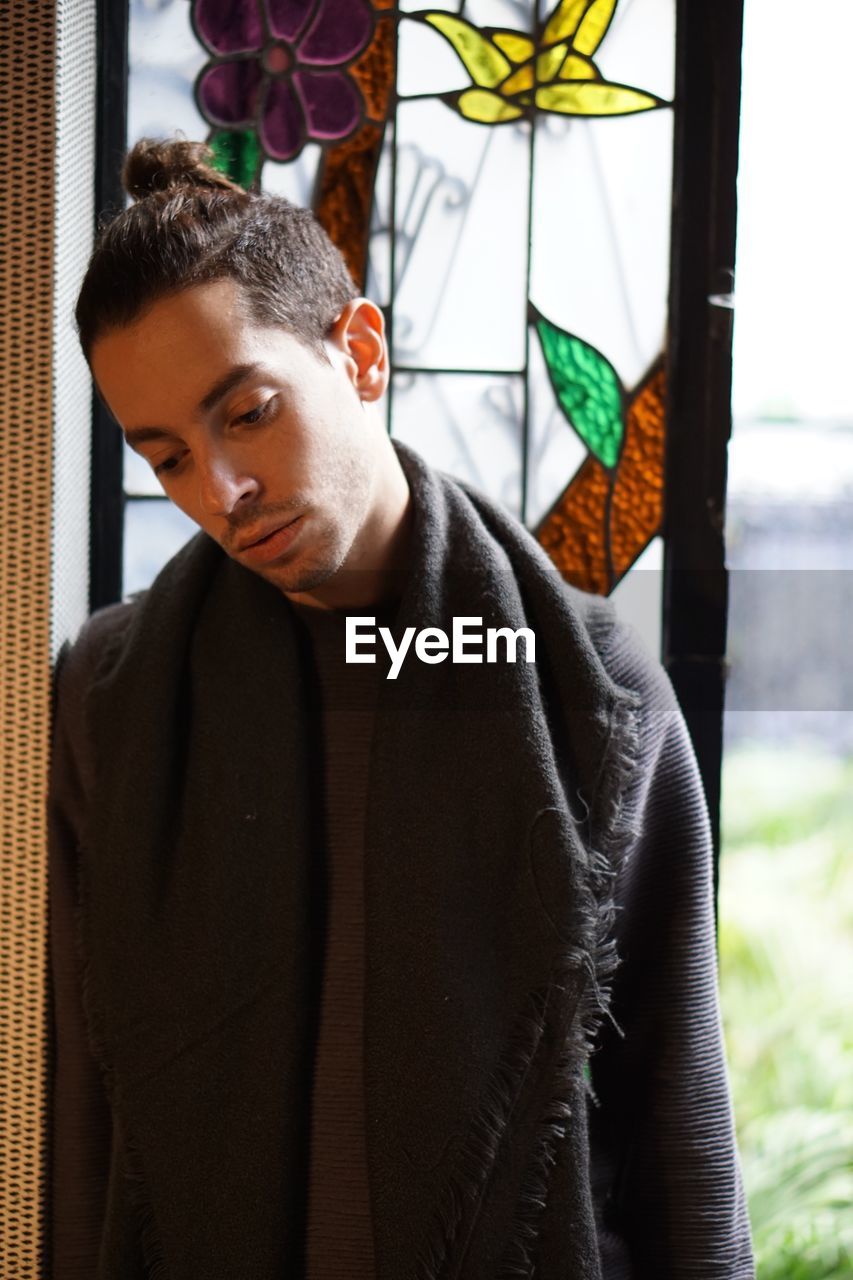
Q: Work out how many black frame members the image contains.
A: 2